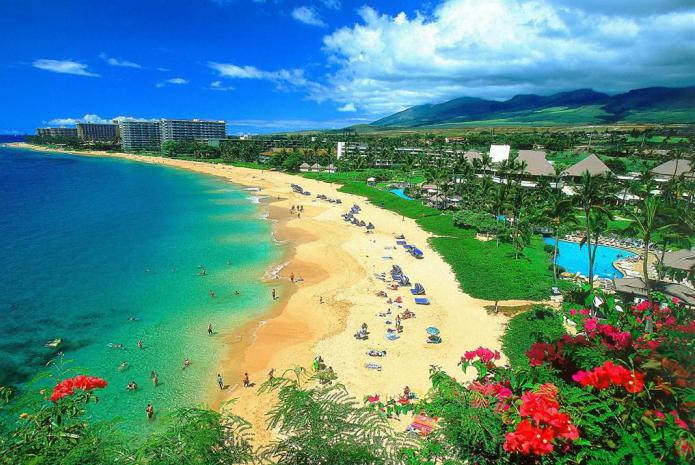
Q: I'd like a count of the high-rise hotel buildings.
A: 4